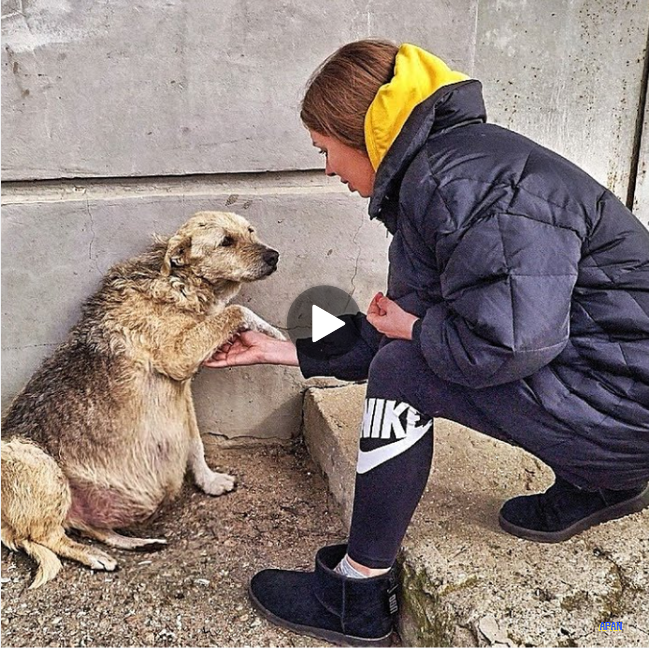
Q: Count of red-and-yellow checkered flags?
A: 0